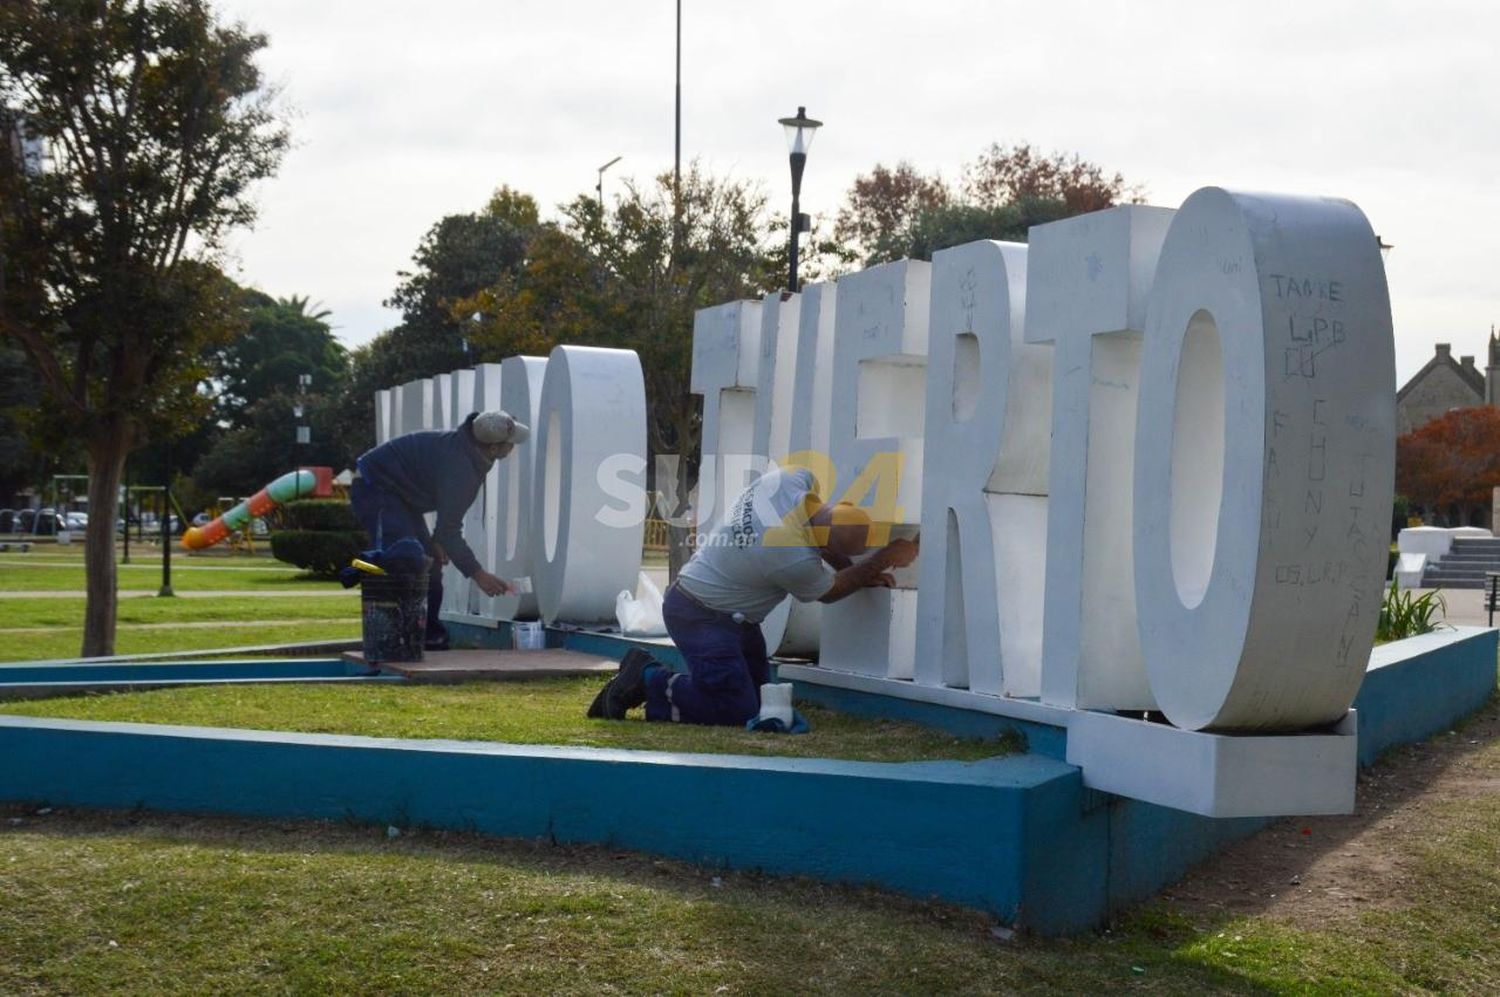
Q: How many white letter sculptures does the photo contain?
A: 12